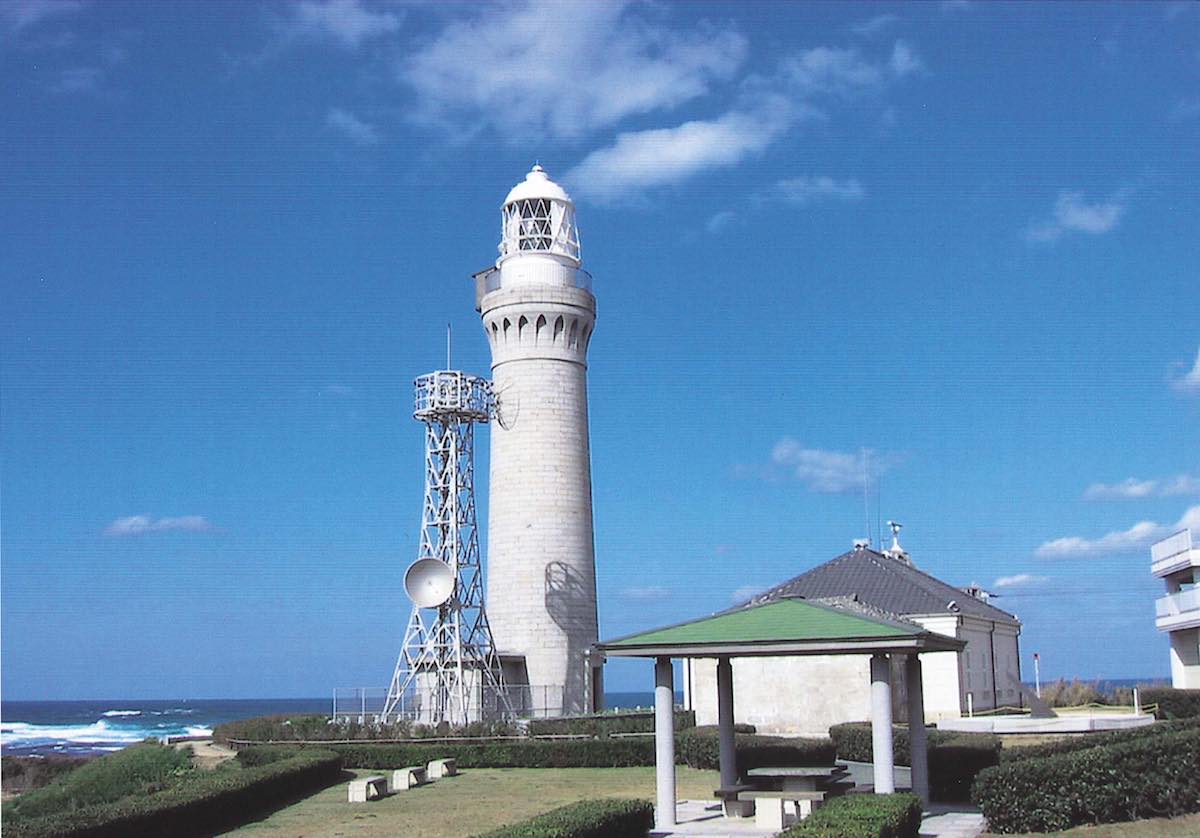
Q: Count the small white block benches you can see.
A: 3